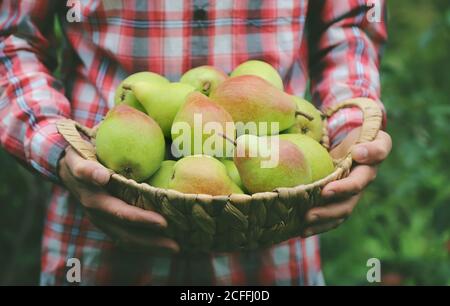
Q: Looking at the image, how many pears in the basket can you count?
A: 13